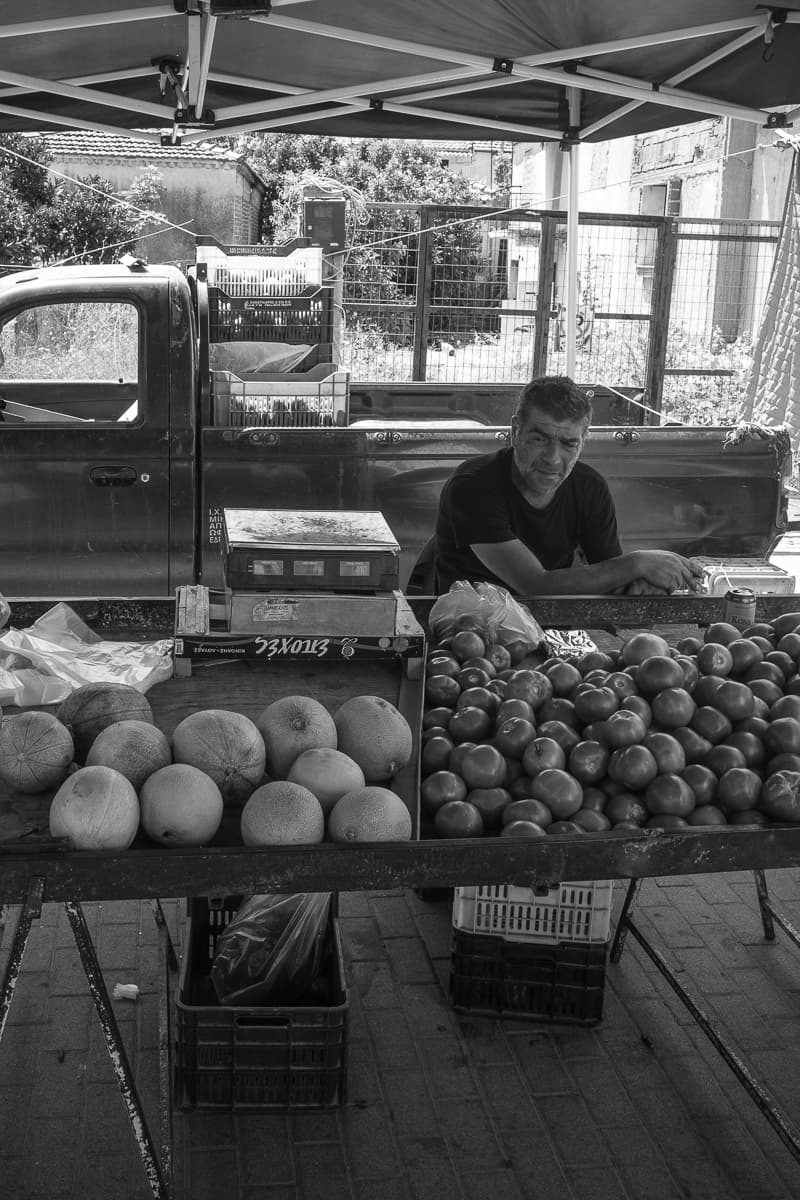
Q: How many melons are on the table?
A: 11